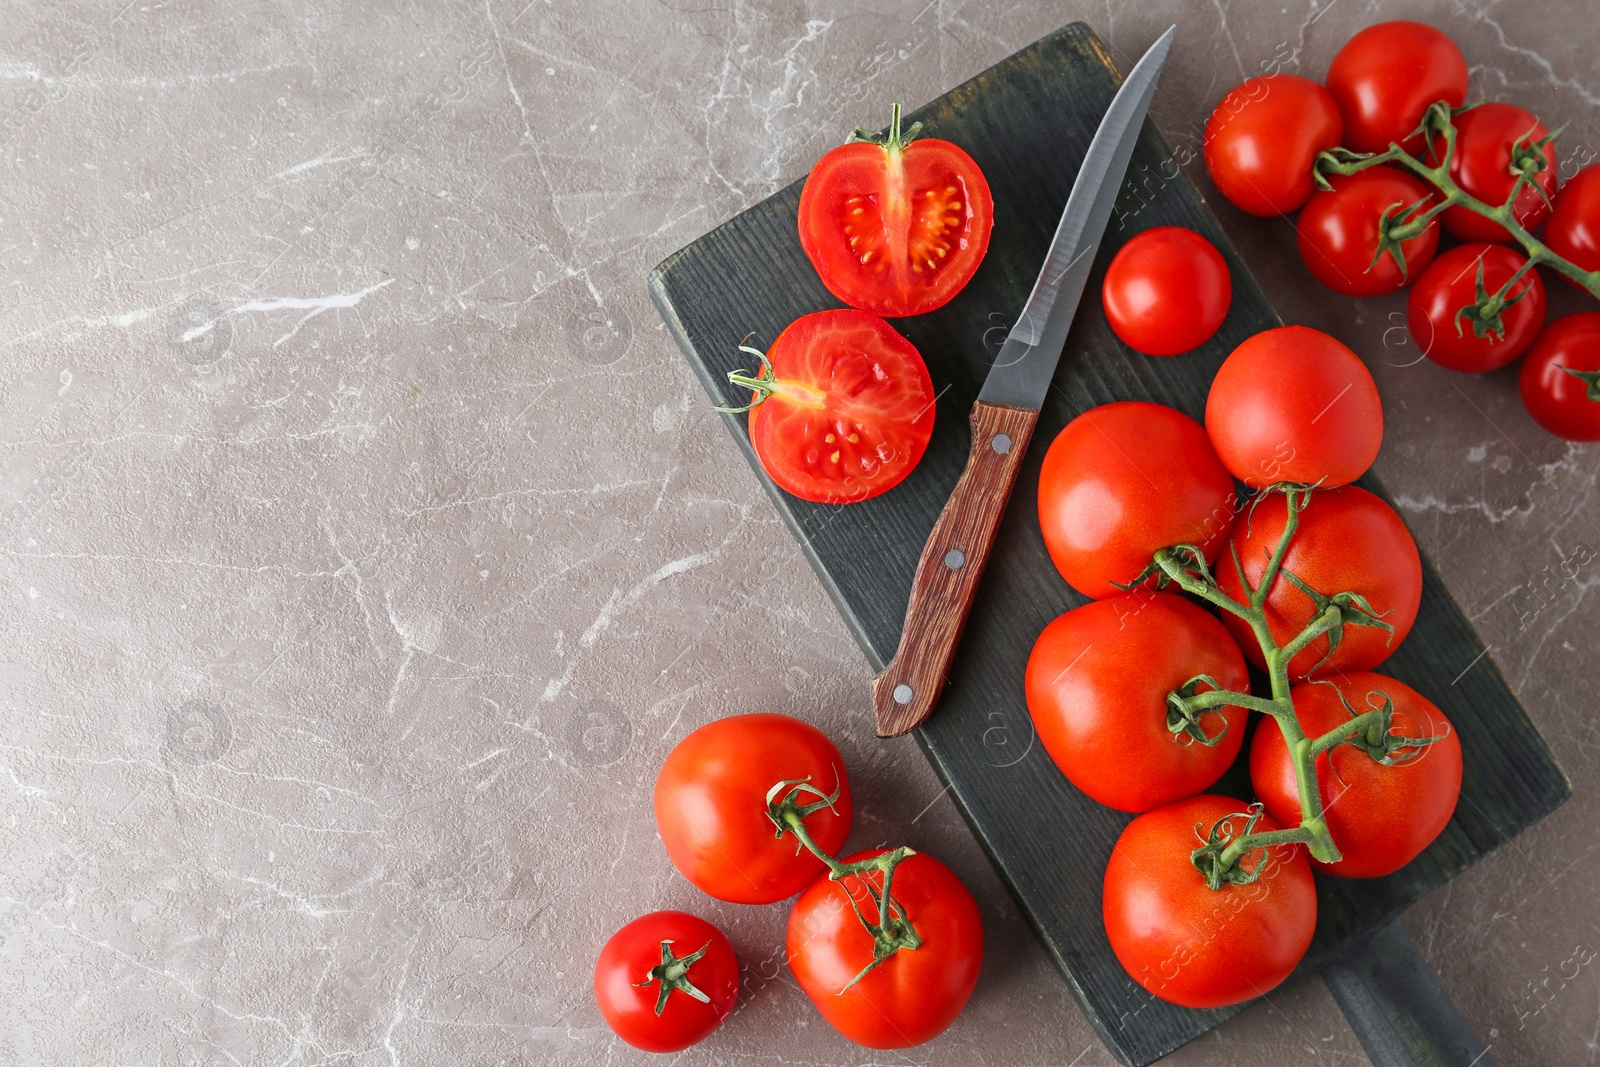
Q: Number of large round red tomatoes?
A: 8